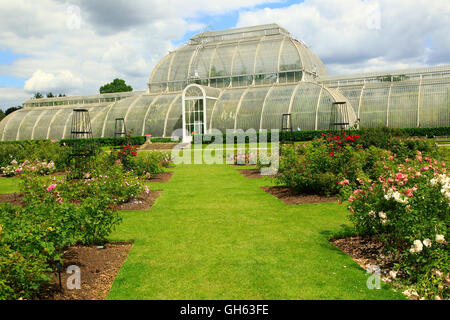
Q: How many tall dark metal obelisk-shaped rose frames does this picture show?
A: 4